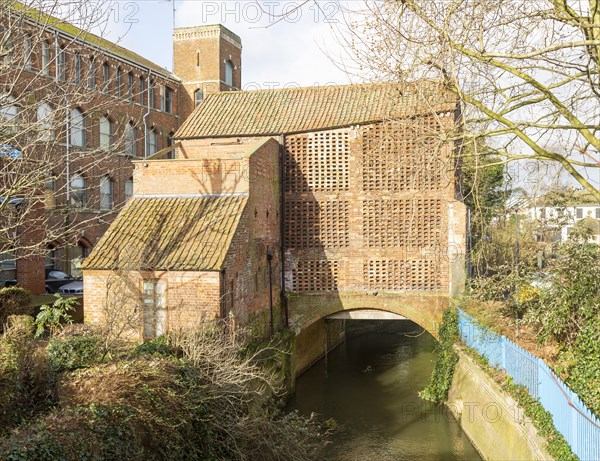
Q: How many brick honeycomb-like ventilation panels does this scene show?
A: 6